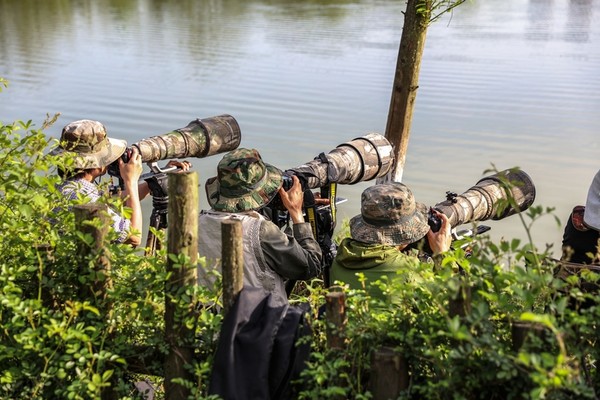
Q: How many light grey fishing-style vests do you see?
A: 1